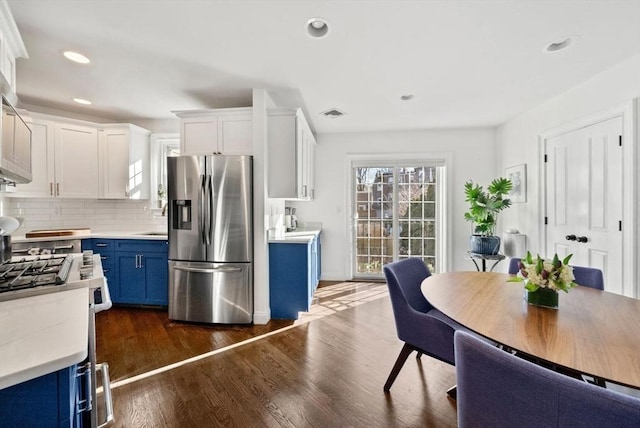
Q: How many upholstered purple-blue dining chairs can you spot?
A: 3